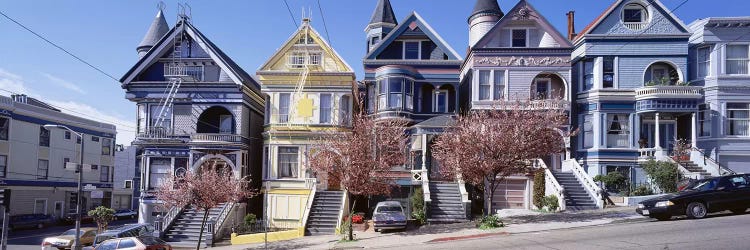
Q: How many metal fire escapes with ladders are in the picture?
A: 2